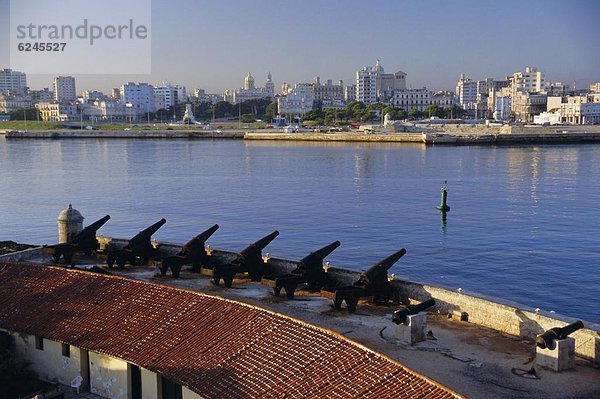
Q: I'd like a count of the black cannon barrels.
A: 8